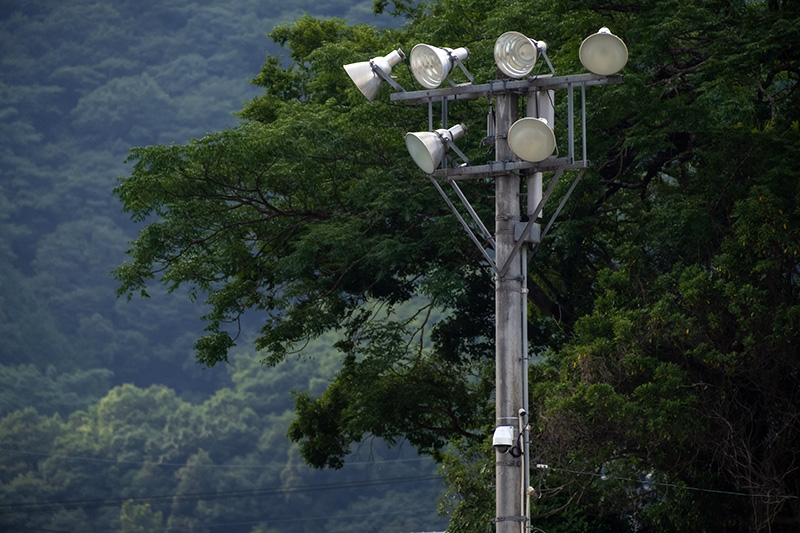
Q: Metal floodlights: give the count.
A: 6